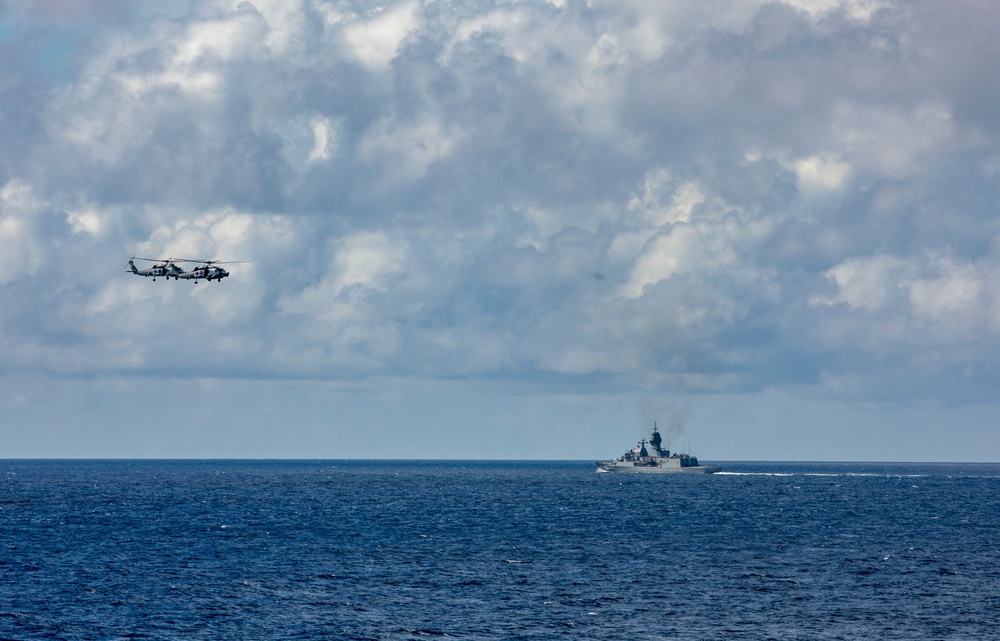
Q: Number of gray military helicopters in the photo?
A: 2